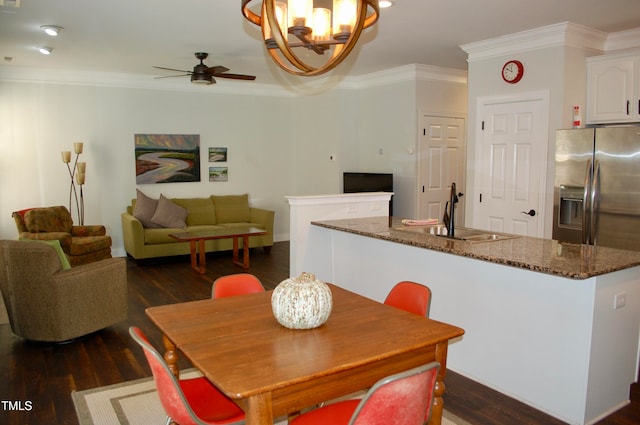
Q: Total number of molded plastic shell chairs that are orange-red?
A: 4